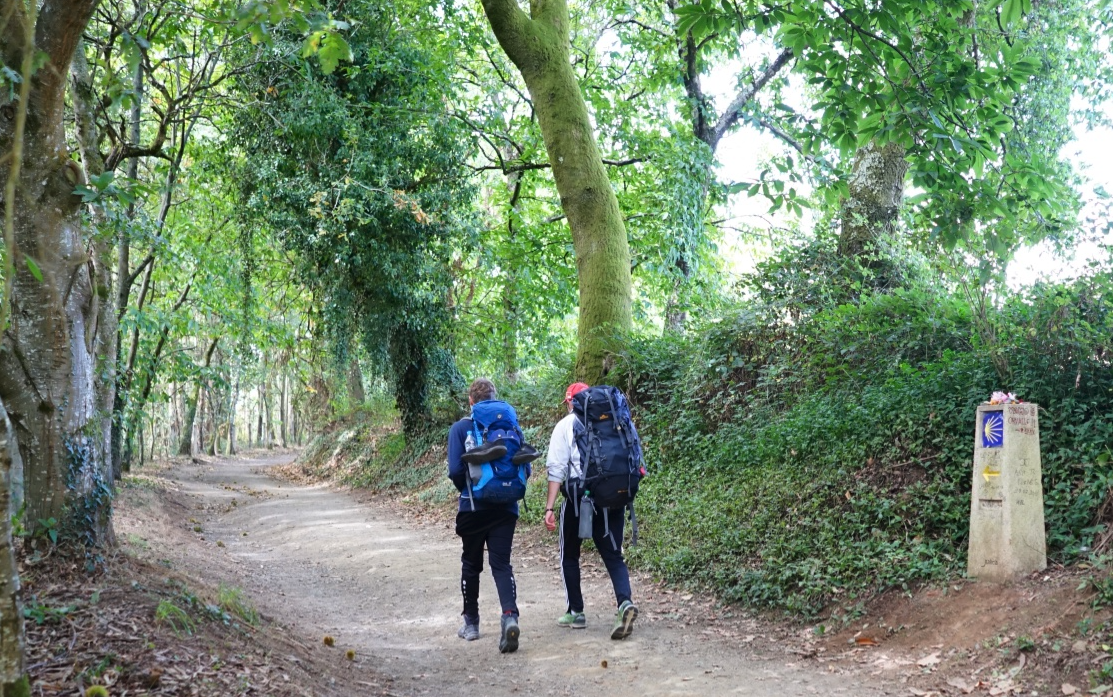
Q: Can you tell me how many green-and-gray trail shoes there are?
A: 2